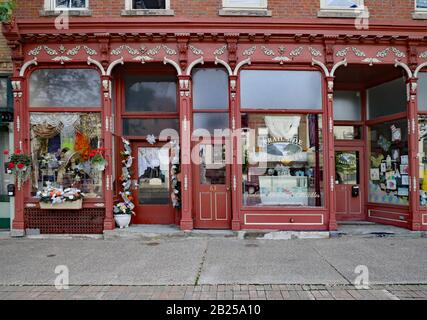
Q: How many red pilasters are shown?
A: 6